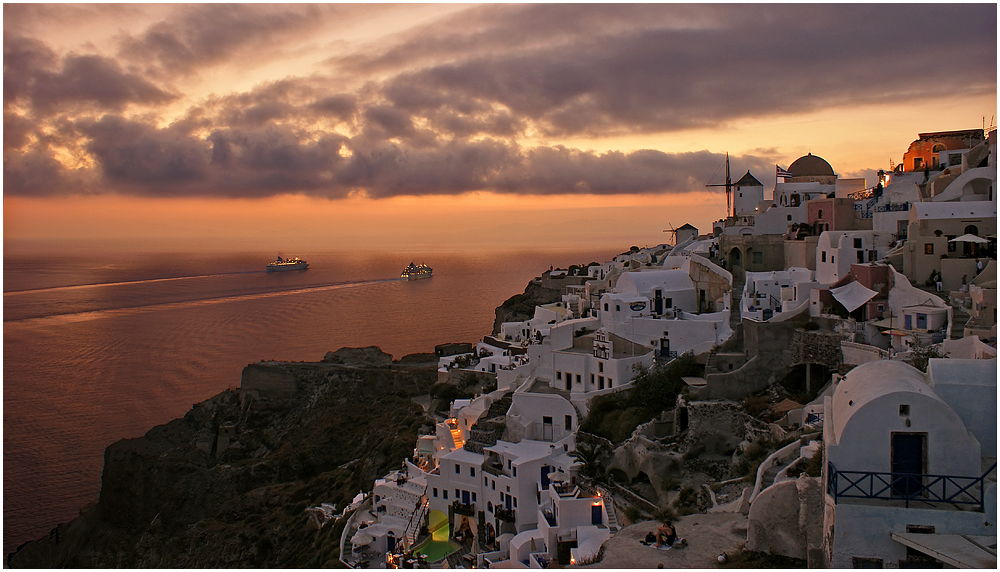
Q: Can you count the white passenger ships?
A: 2